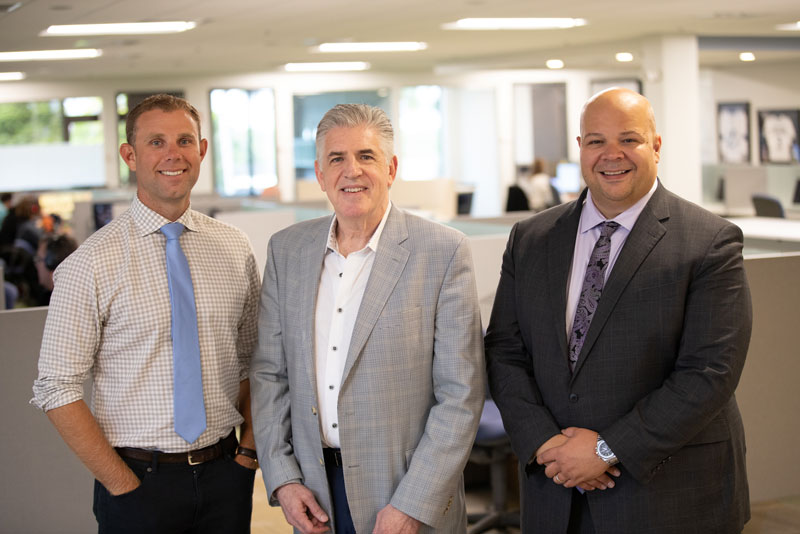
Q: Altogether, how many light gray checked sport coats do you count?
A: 1